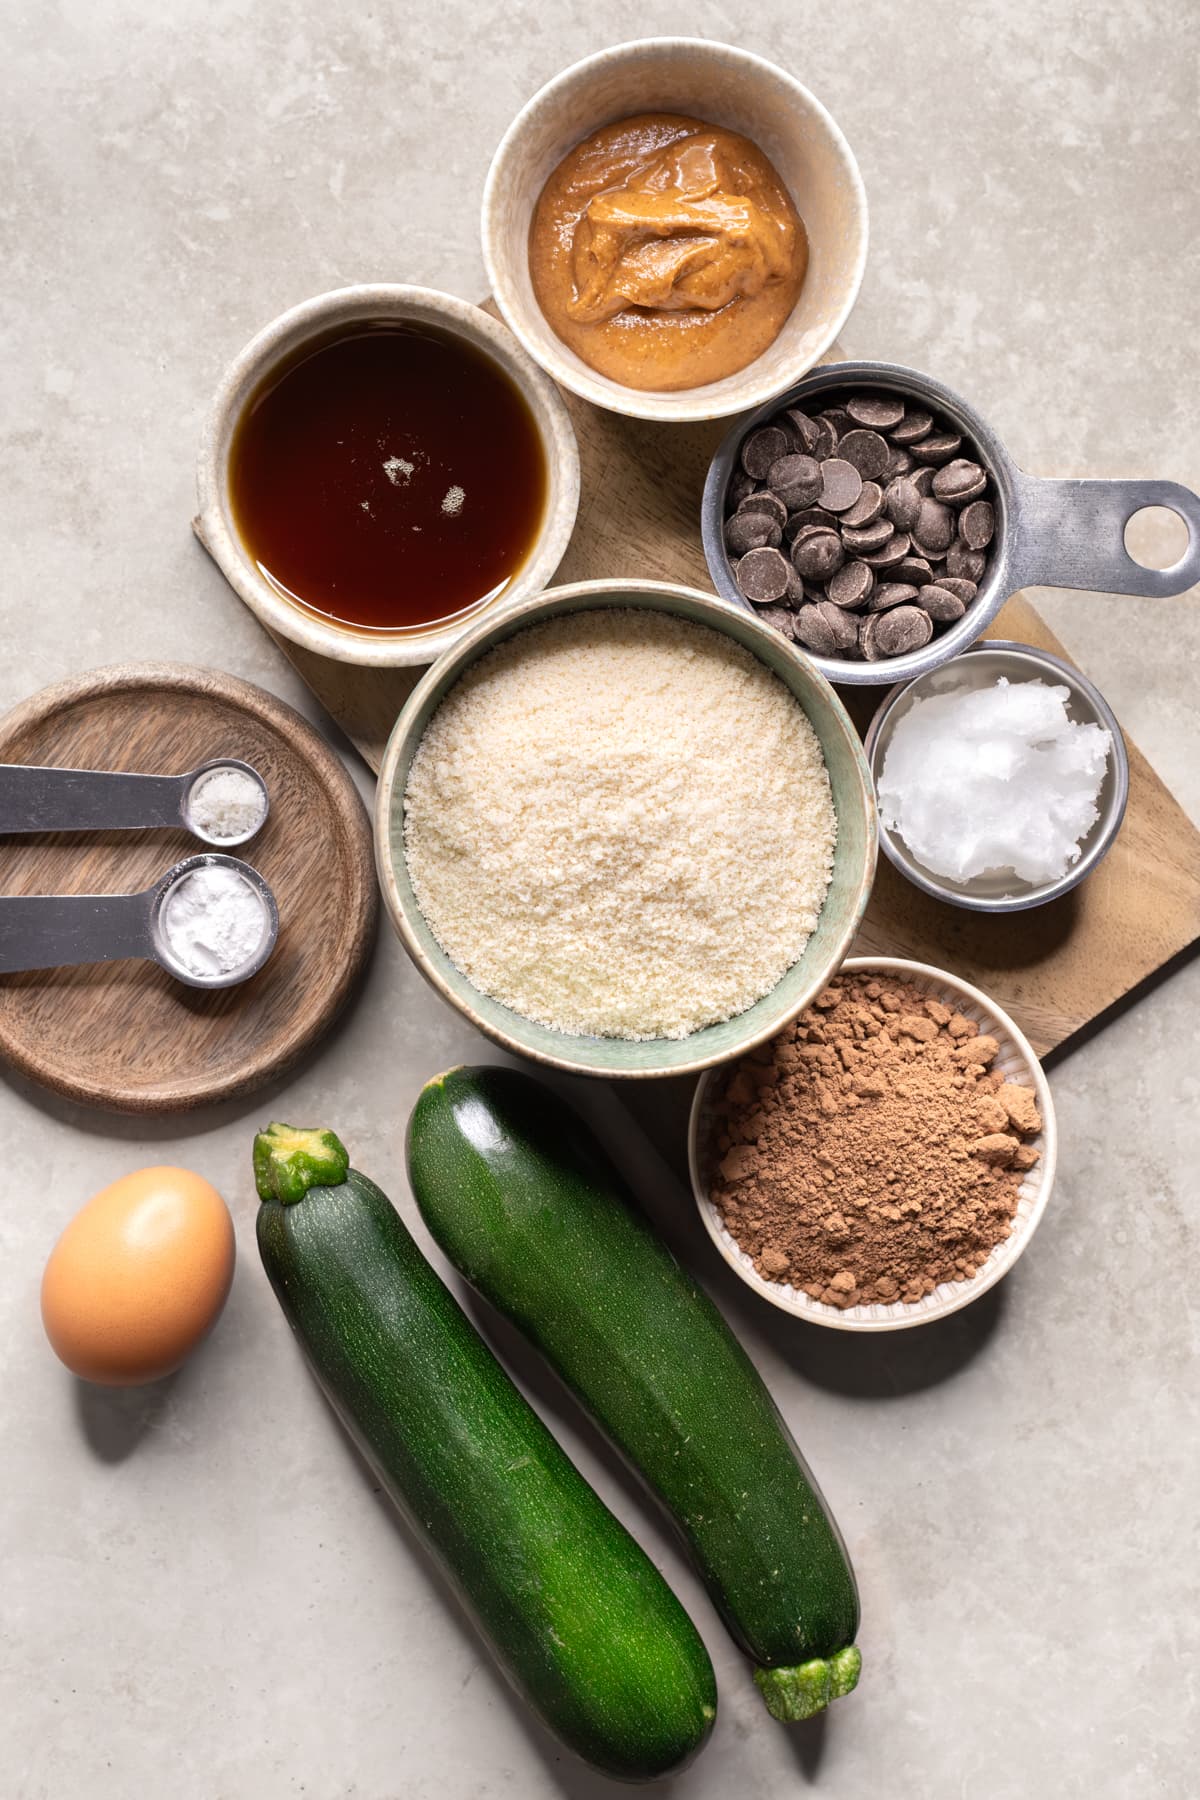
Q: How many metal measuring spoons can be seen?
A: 2